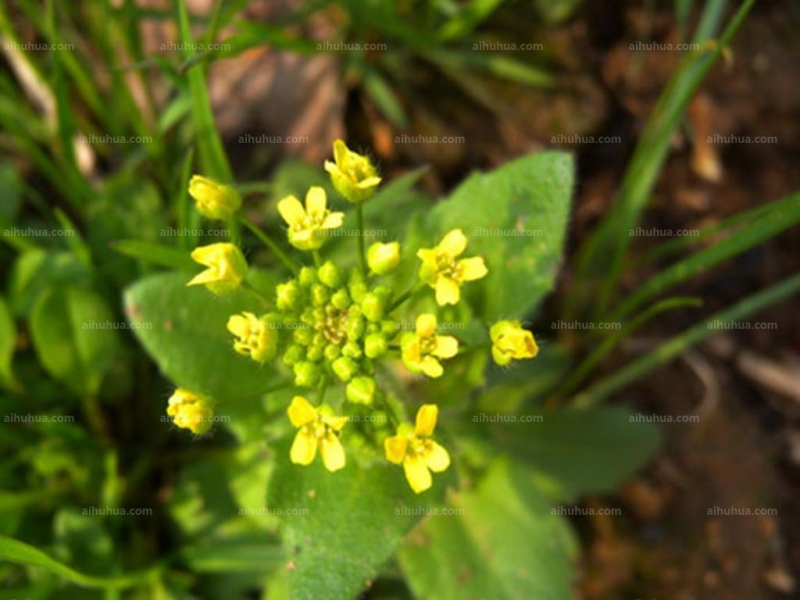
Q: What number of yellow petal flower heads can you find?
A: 11